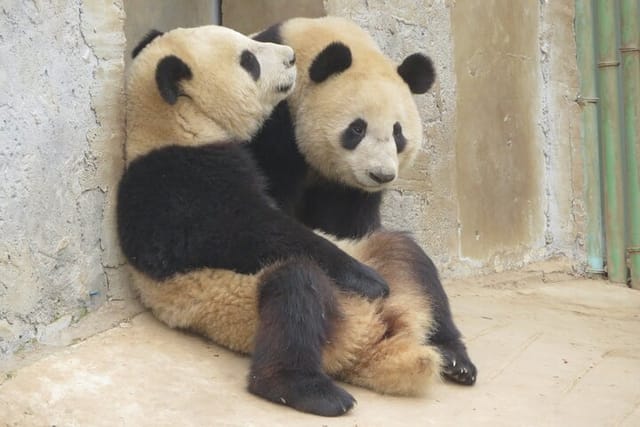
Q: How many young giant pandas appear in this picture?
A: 2